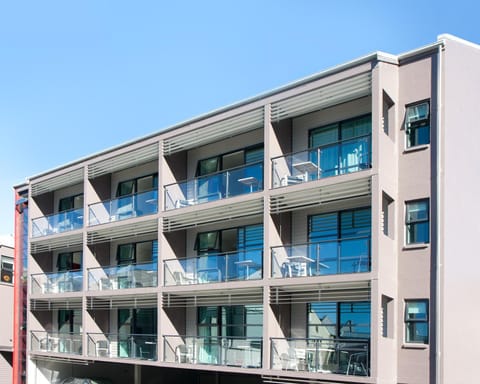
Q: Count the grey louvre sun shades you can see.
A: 12